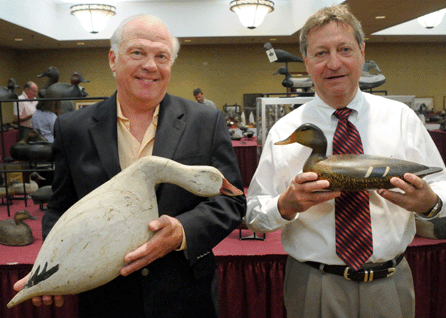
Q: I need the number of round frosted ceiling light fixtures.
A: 3